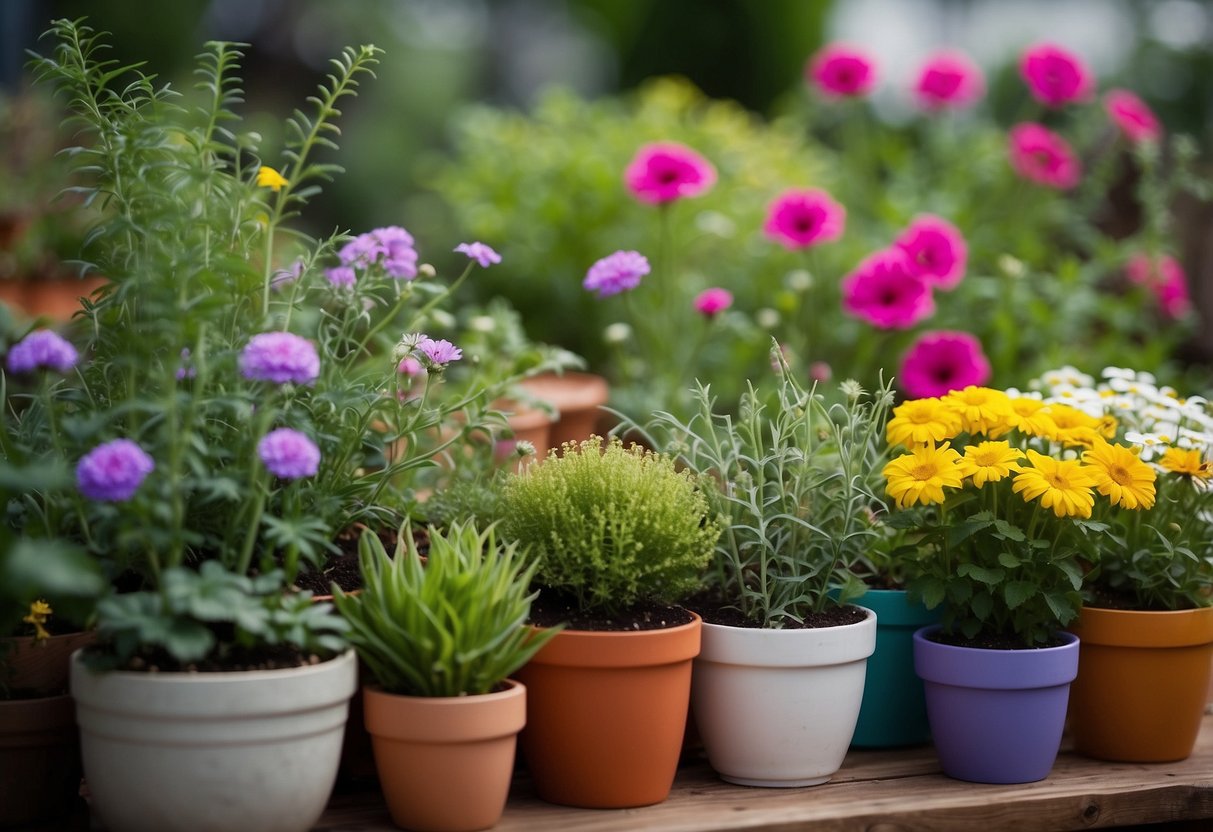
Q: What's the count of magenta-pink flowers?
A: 12